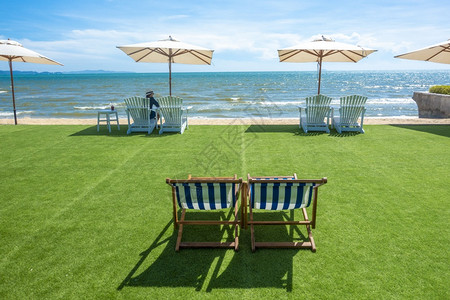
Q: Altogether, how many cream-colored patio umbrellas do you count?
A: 4